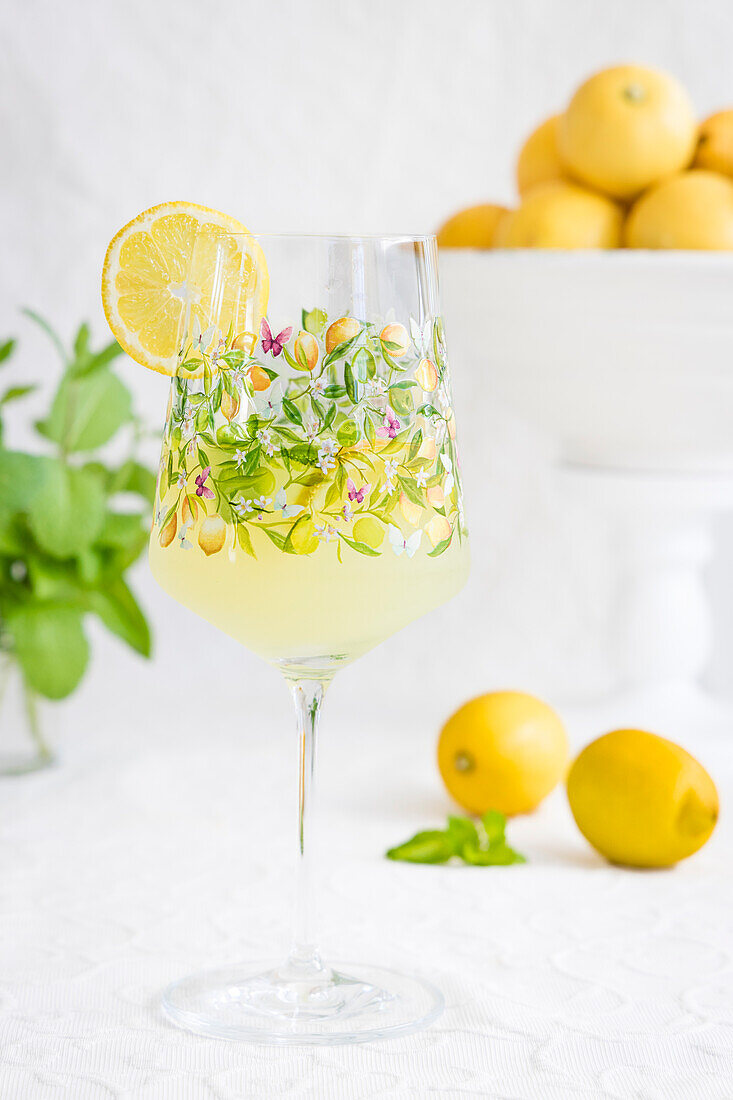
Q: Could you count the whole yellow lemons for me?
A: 8